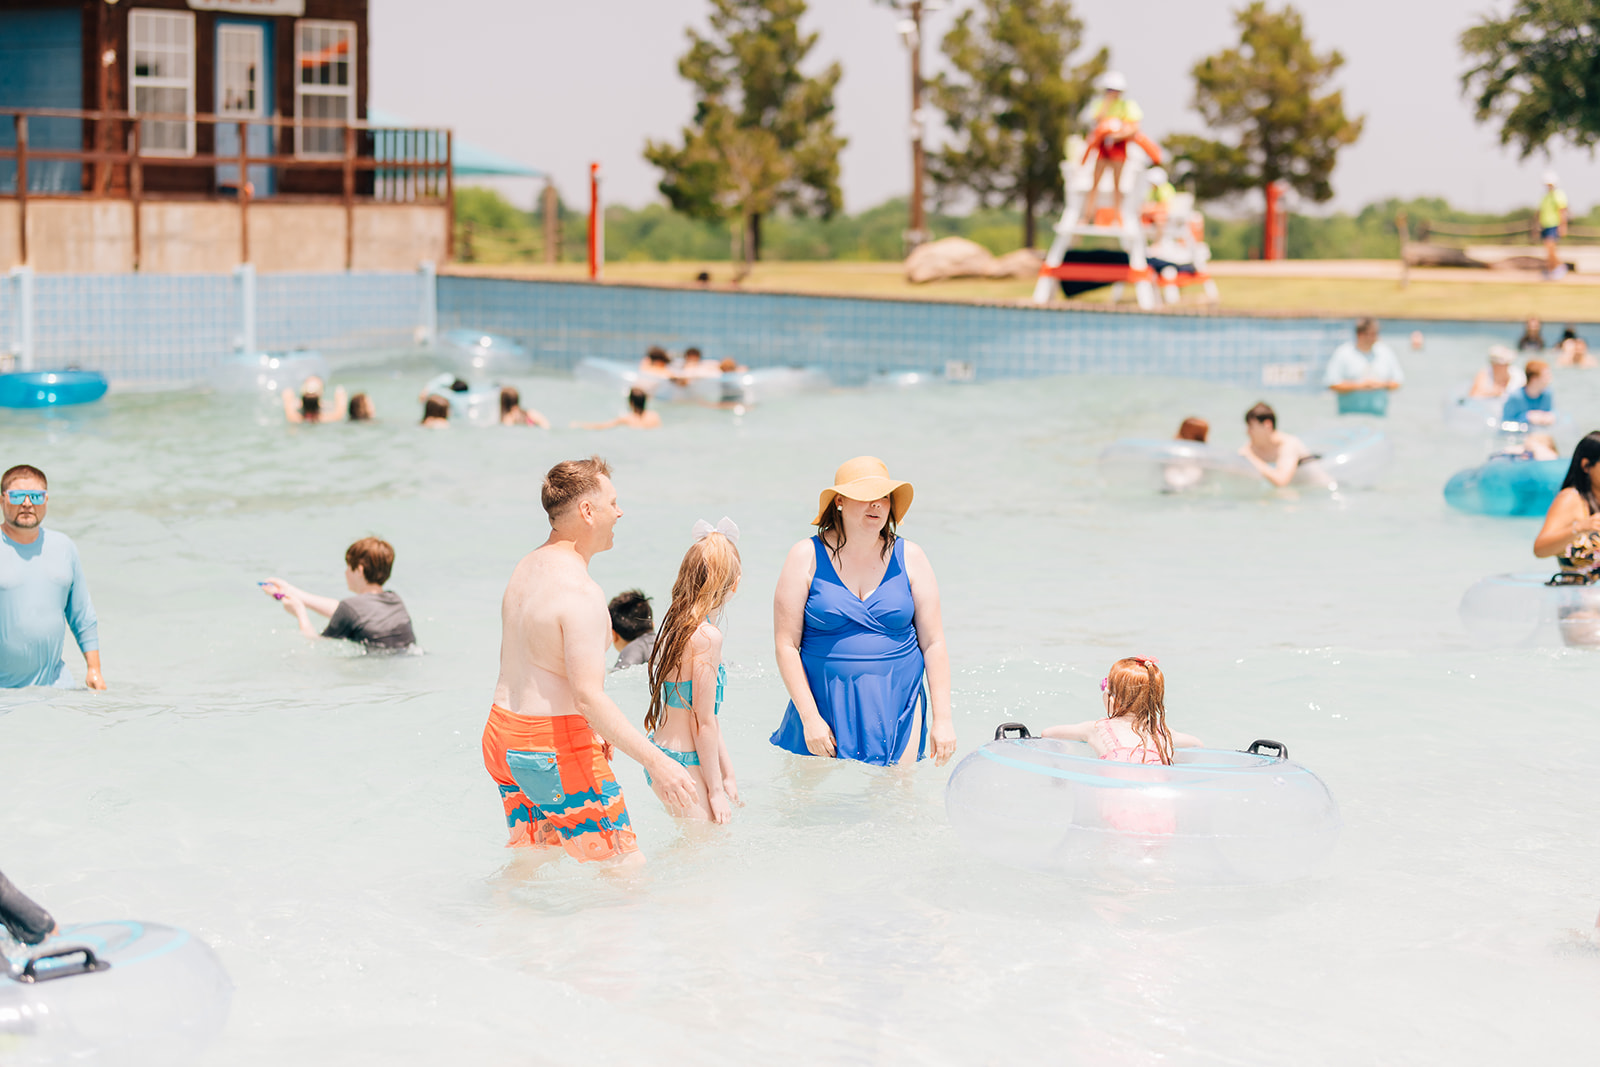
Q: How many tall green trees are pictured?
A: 4